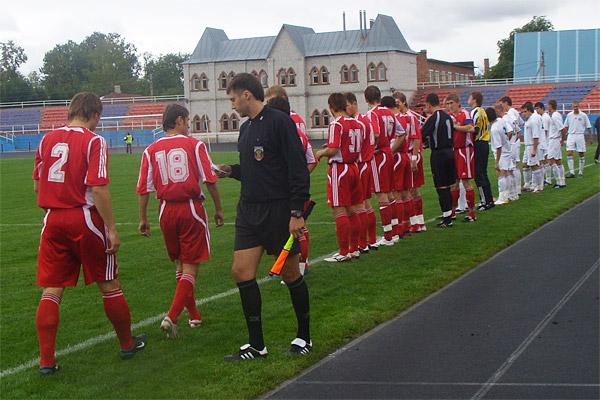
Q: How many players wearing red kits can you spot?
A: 10